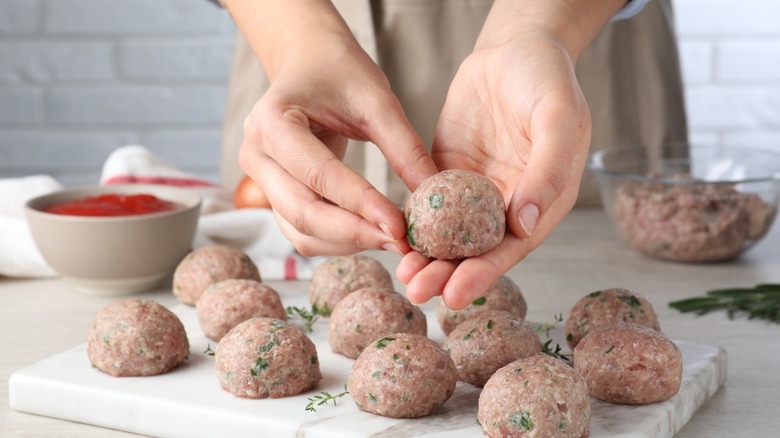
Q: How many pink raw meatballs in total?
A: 13